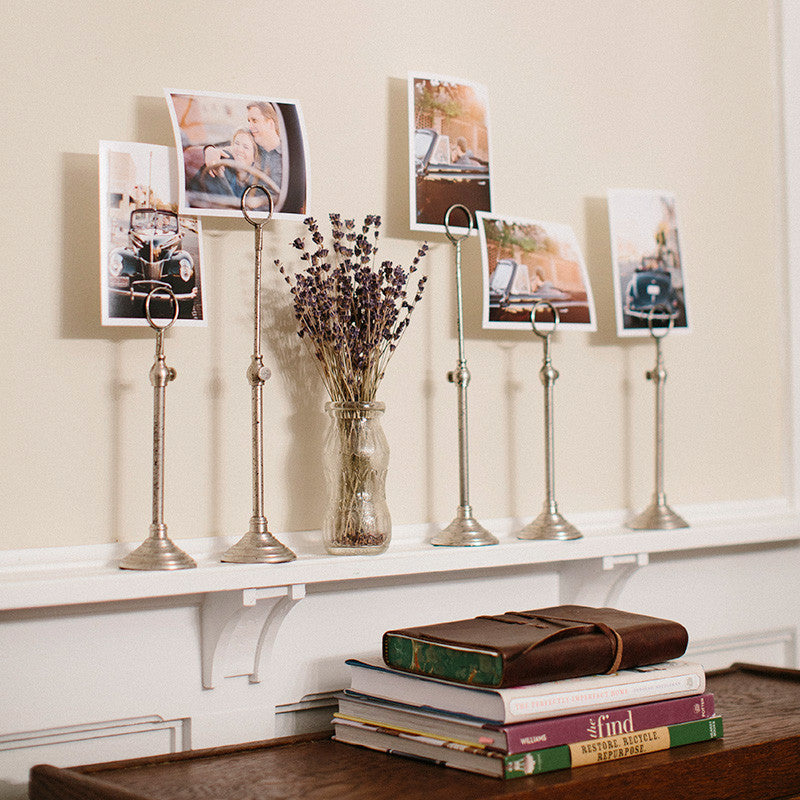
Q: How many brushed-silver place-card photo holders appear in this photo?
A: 5